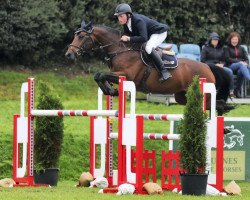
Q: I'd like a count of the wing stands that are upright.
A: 4